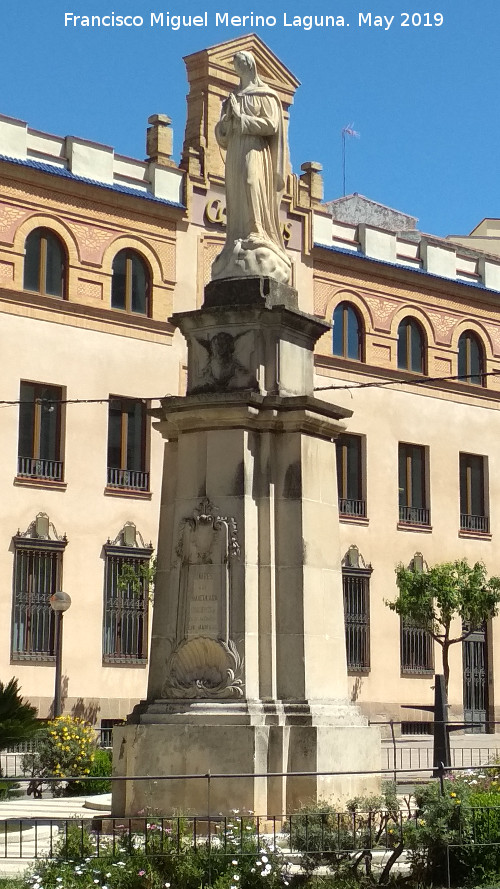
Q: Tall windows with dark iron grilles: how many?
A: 4